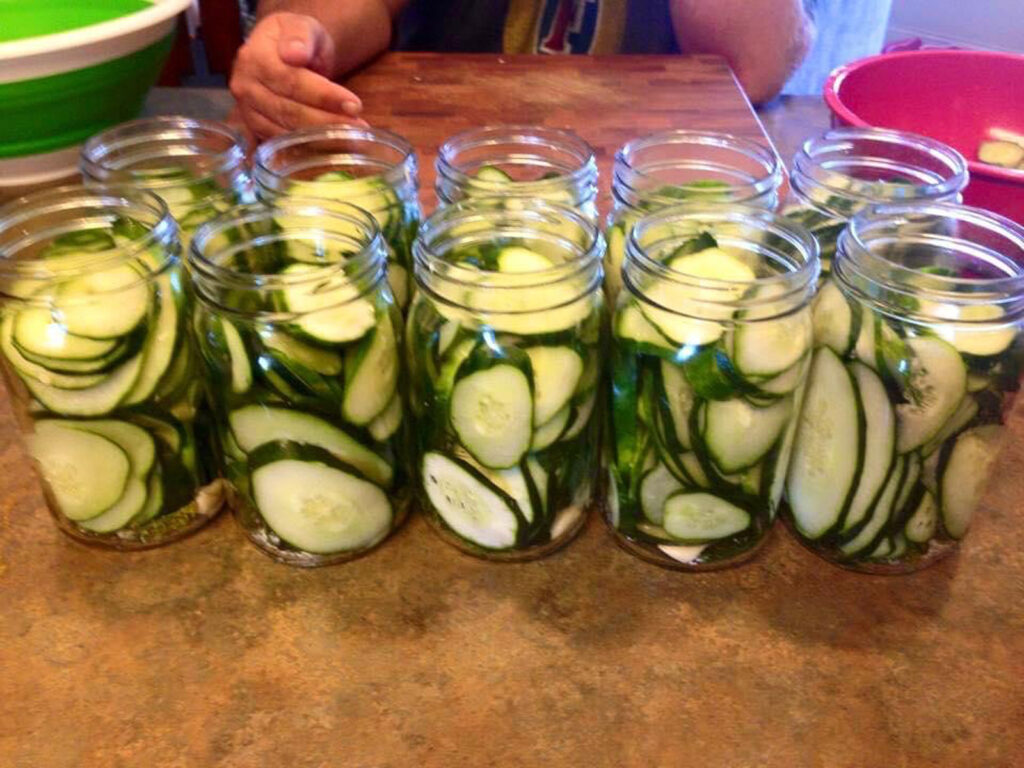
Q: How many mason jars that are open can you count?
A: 10